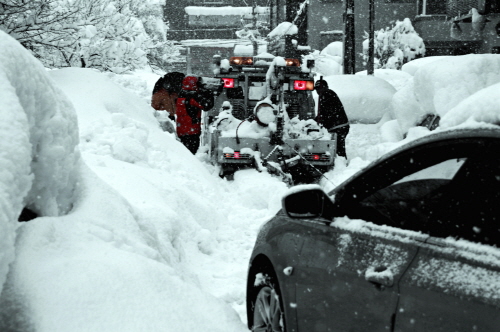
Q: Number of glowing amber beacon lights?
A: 2